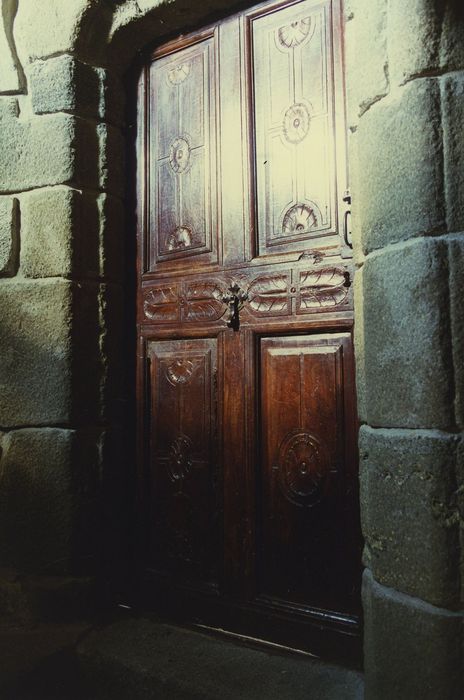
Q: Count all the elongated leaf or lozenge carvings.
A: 4